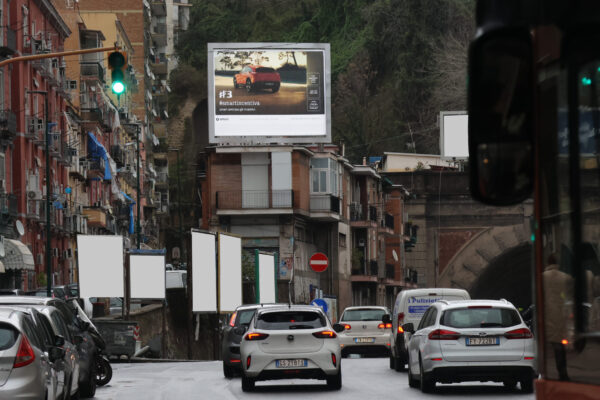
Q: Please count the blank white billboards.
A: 6